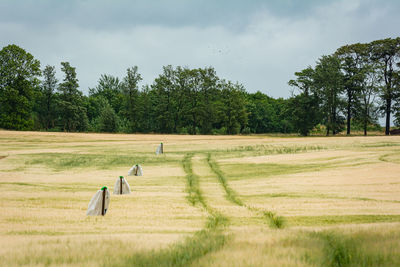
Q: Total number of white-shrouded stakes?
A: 4